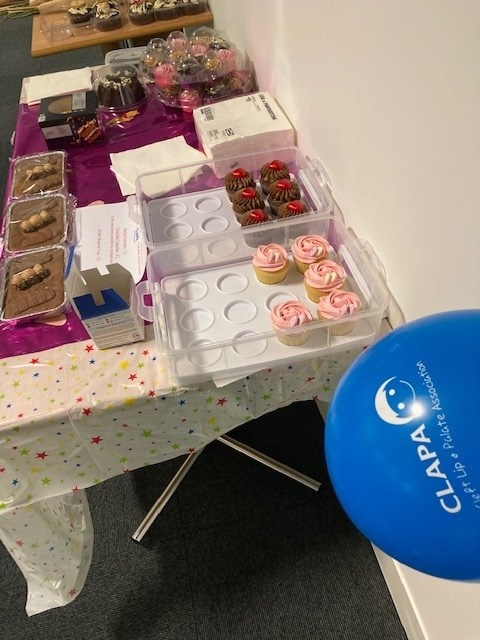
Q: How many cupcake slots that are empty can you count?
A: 13